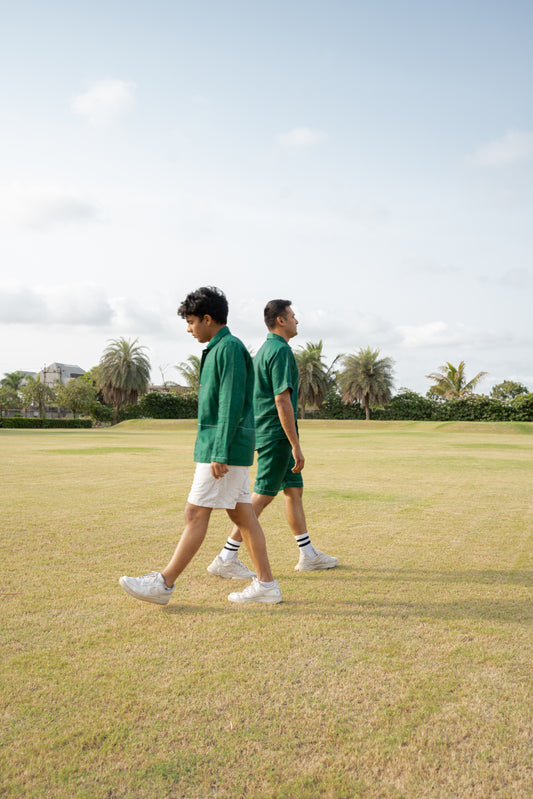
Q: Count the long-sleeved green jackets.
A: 1